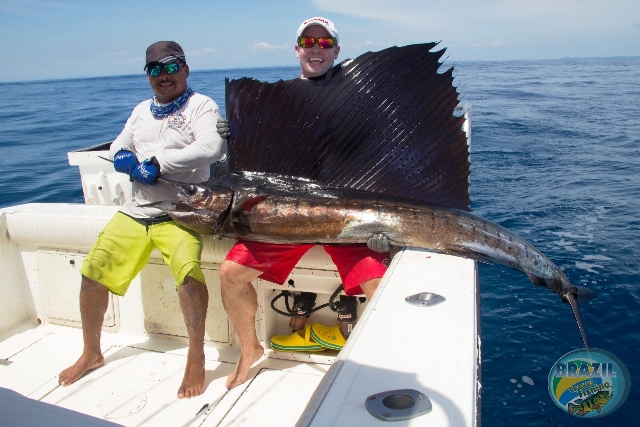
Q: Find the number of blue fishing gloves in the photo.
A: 2